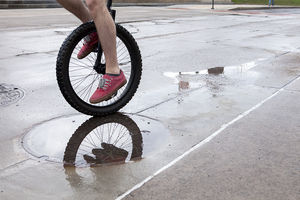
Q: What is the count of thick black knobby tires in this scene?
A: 1